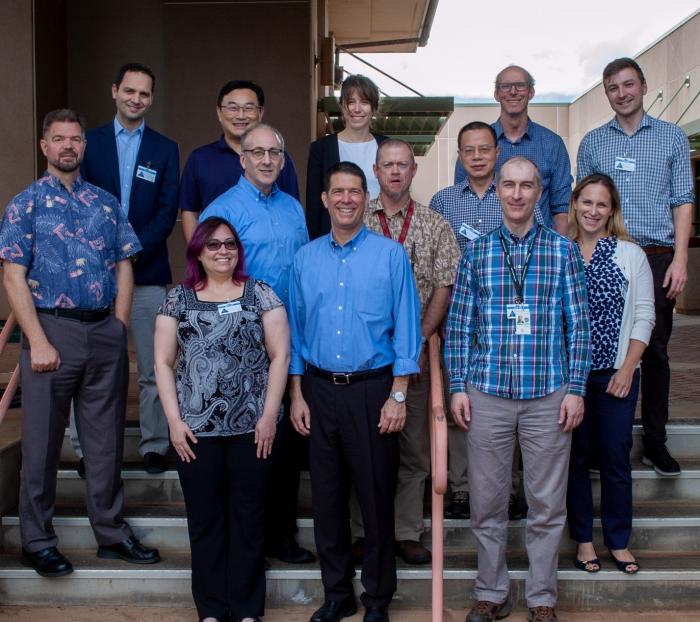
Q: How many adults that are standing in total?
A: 13